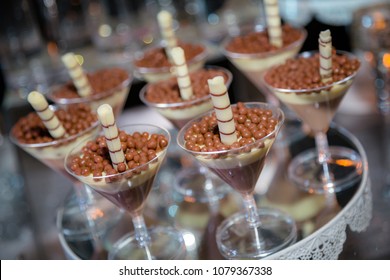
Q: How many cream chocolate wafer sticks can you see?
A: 8